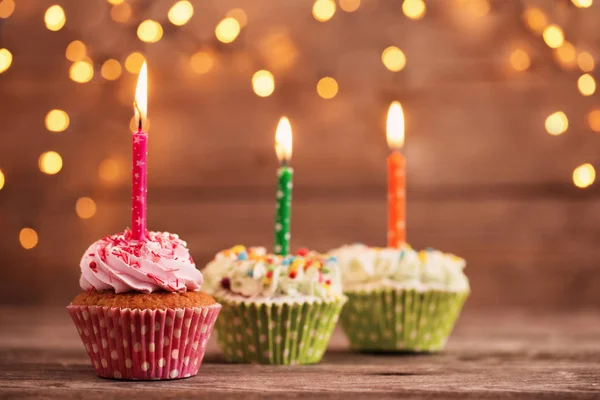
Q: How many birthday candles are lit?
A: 3